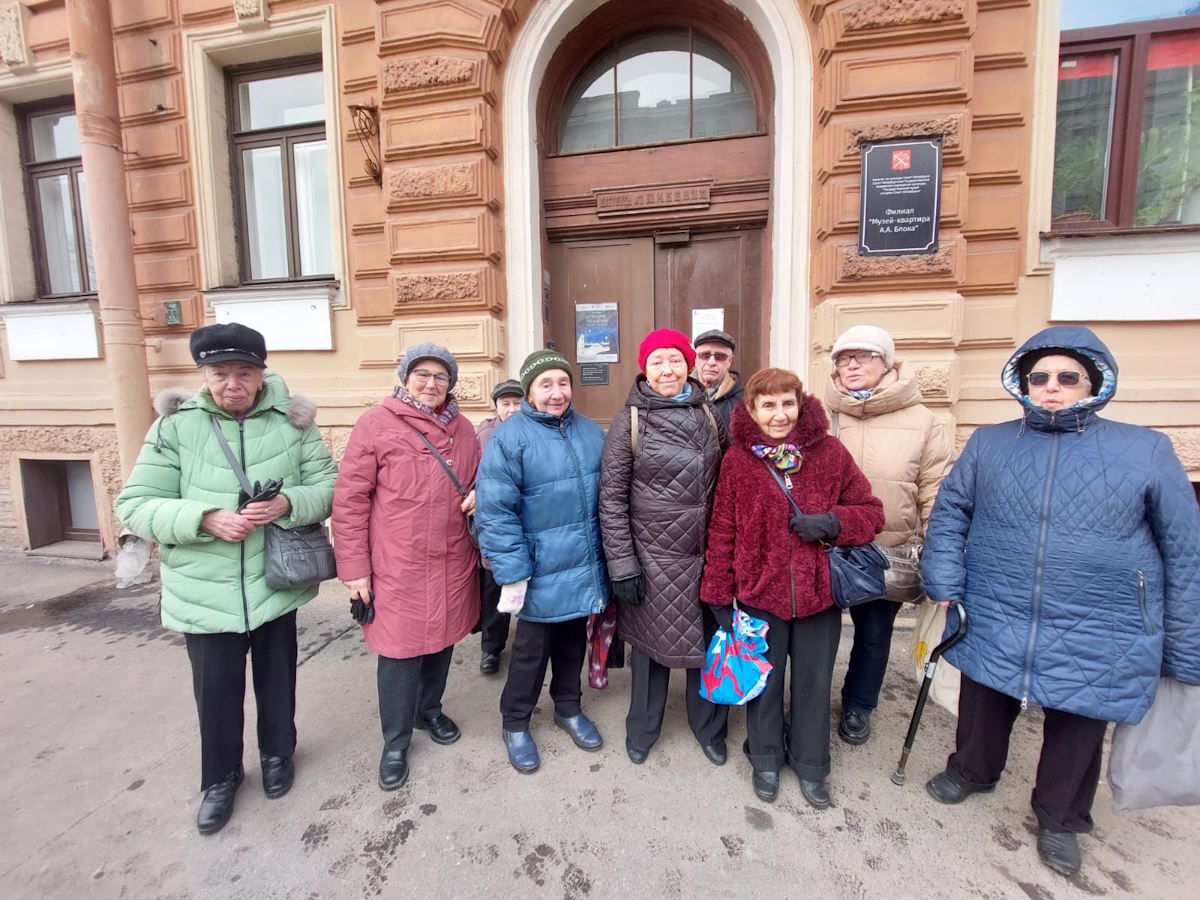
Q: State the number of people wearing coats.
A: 9